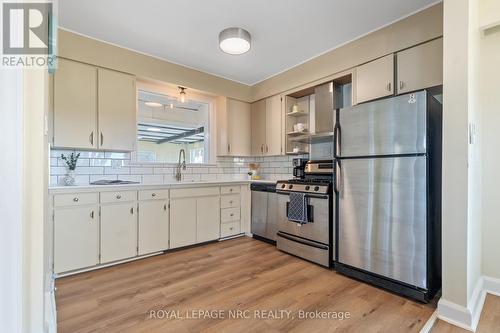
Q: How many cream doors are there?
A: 12